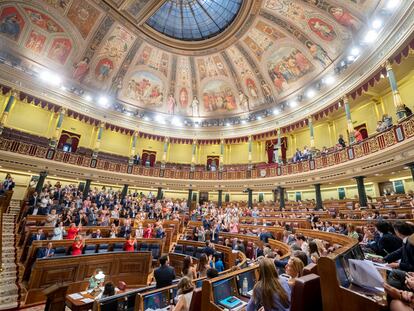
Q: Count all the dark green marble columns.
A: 11